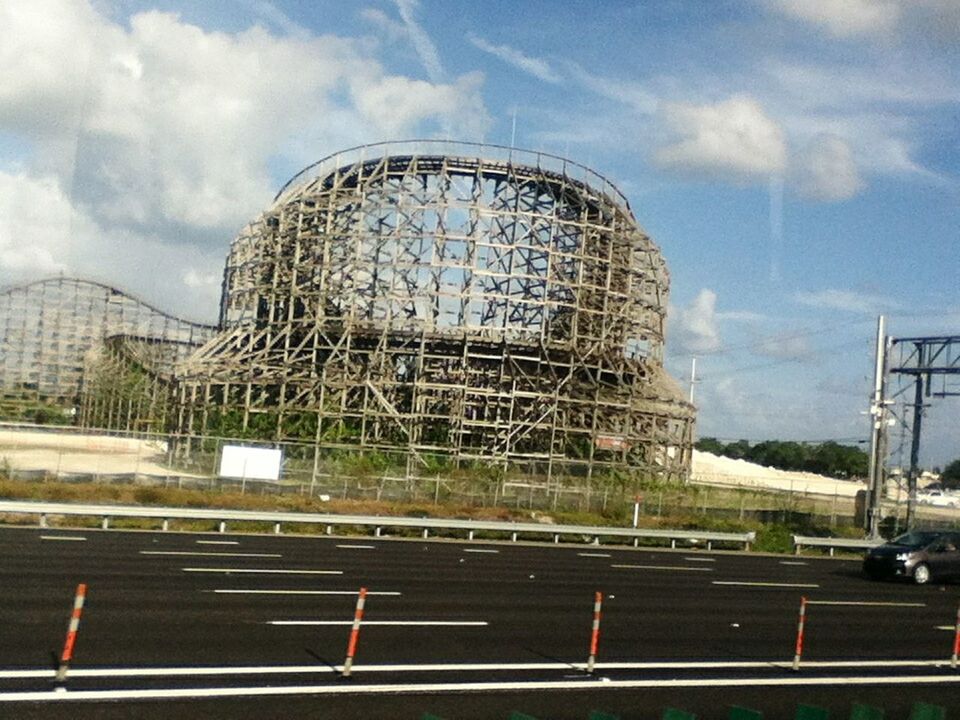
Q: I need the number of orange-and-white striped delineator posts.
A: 5